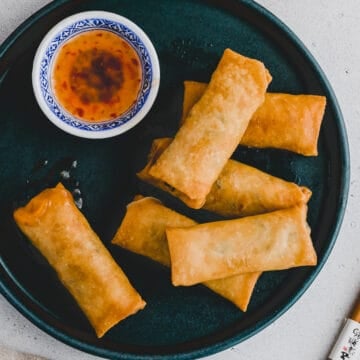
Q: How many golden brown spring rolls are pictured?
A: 6